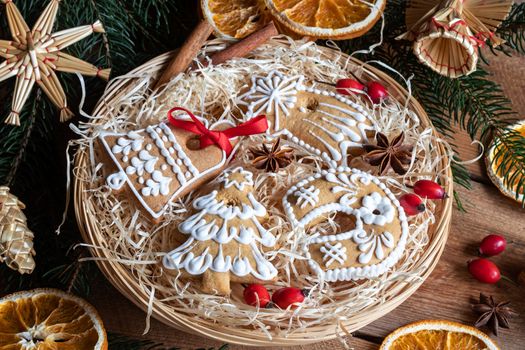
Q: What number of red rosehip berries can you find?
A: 8